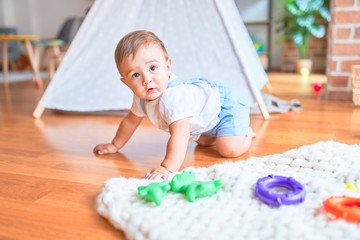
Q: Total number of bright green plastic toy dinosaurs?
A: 2